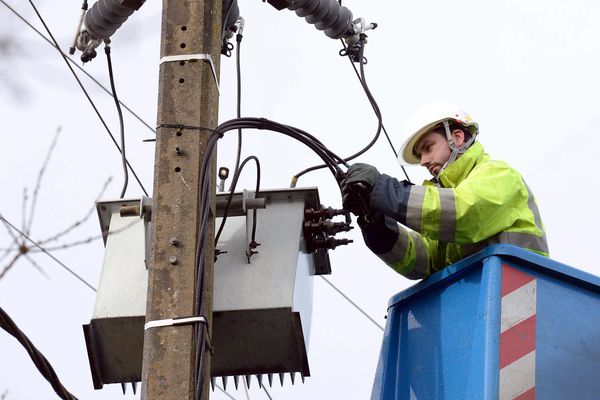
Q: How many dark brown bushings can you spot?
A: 3